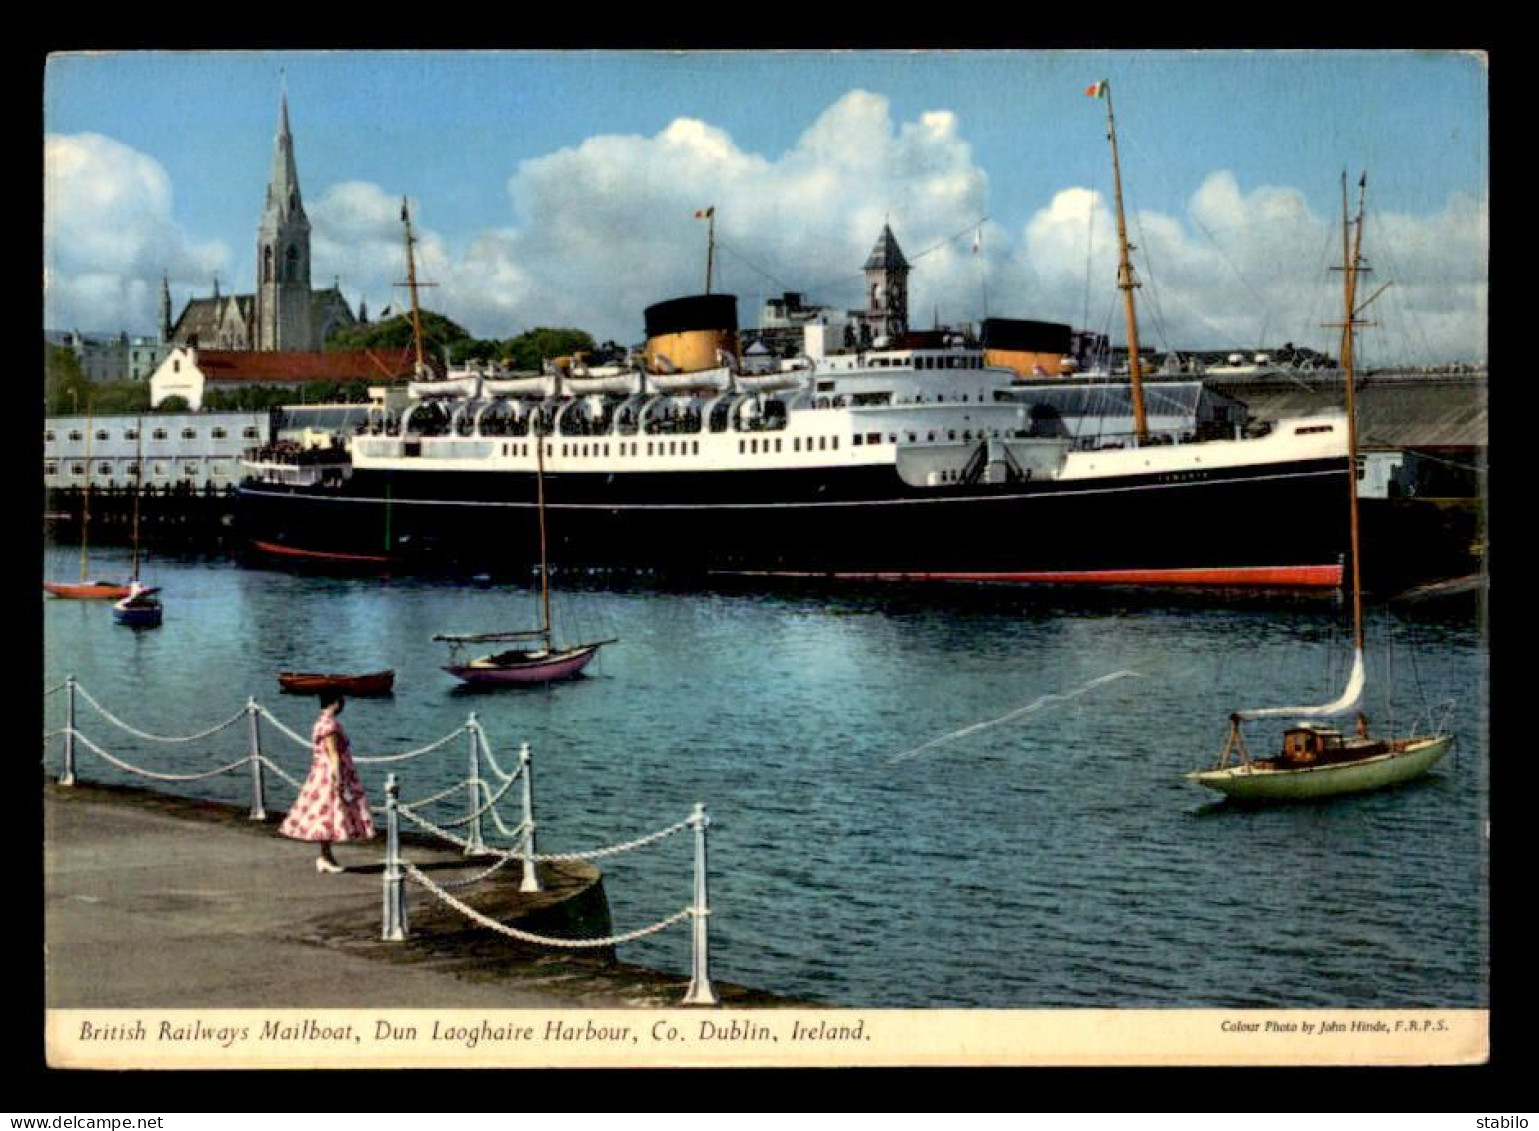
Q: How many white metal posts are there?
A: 6